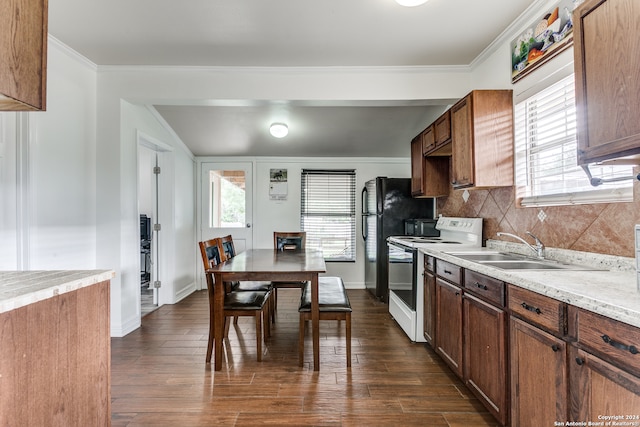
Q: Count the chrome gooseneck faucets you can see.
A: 1